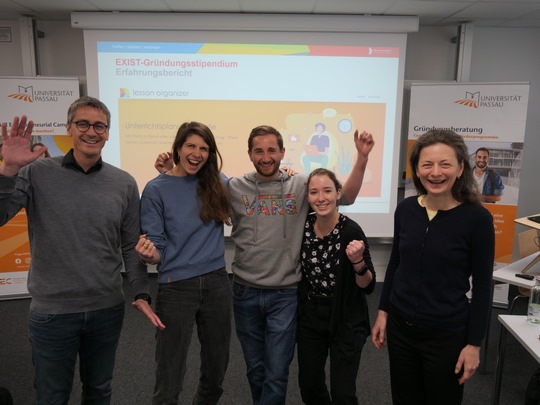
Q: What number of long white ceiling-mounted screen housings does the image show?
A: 1